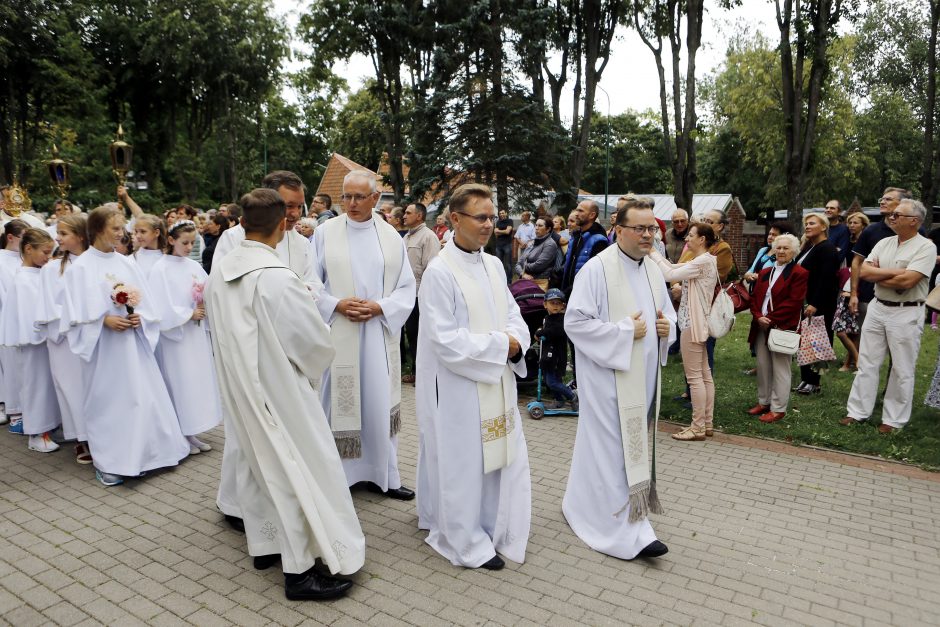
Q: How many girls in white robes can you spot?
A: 6